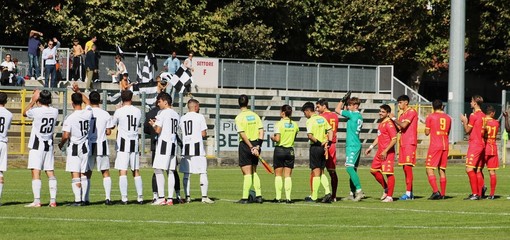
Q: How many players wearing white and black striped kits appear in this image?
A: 7